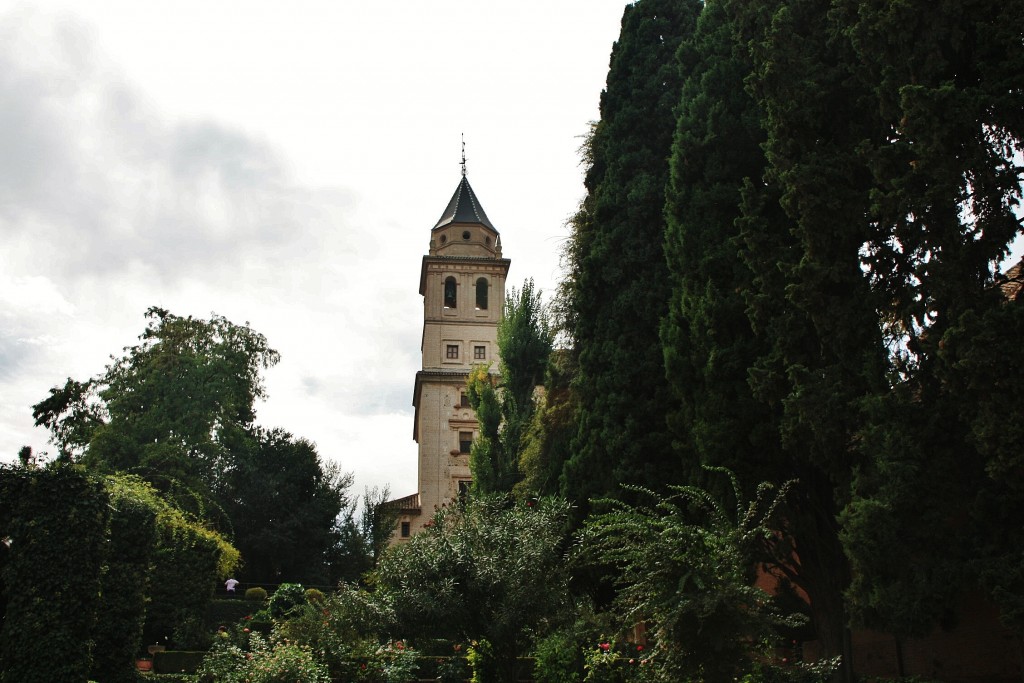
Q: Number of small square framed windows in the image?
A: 2